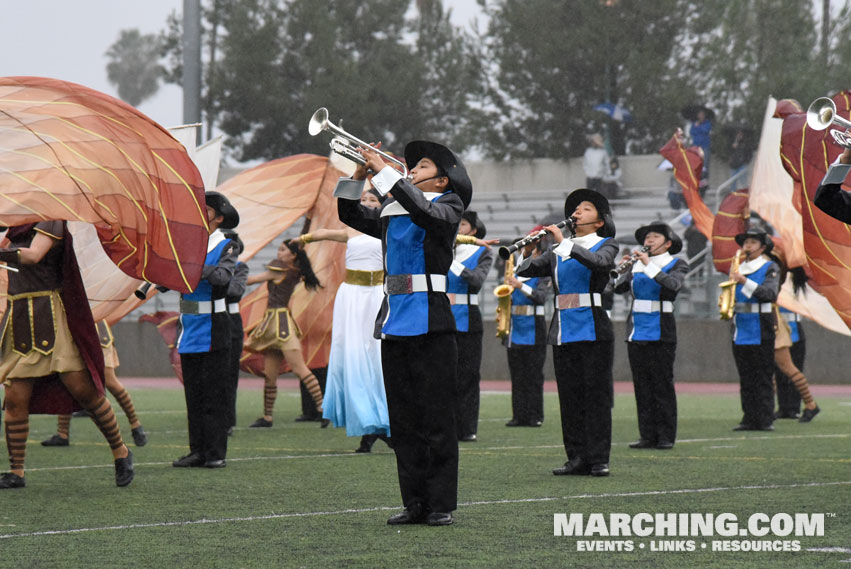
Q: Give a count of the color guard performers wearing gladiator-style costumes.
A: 4